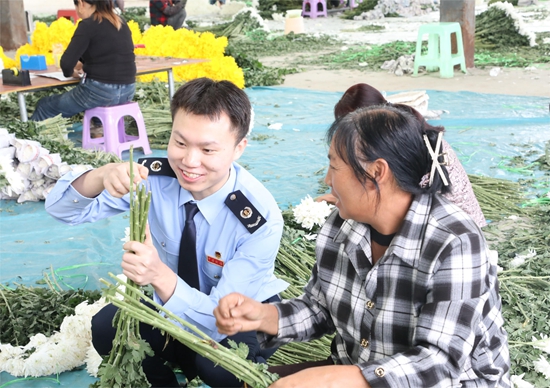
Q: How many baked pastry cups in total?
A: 0